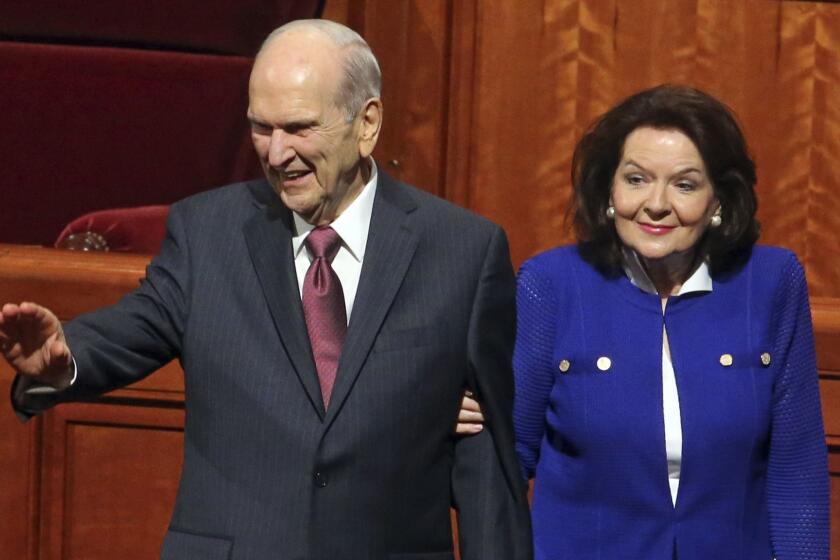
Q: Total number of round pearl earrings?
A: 2